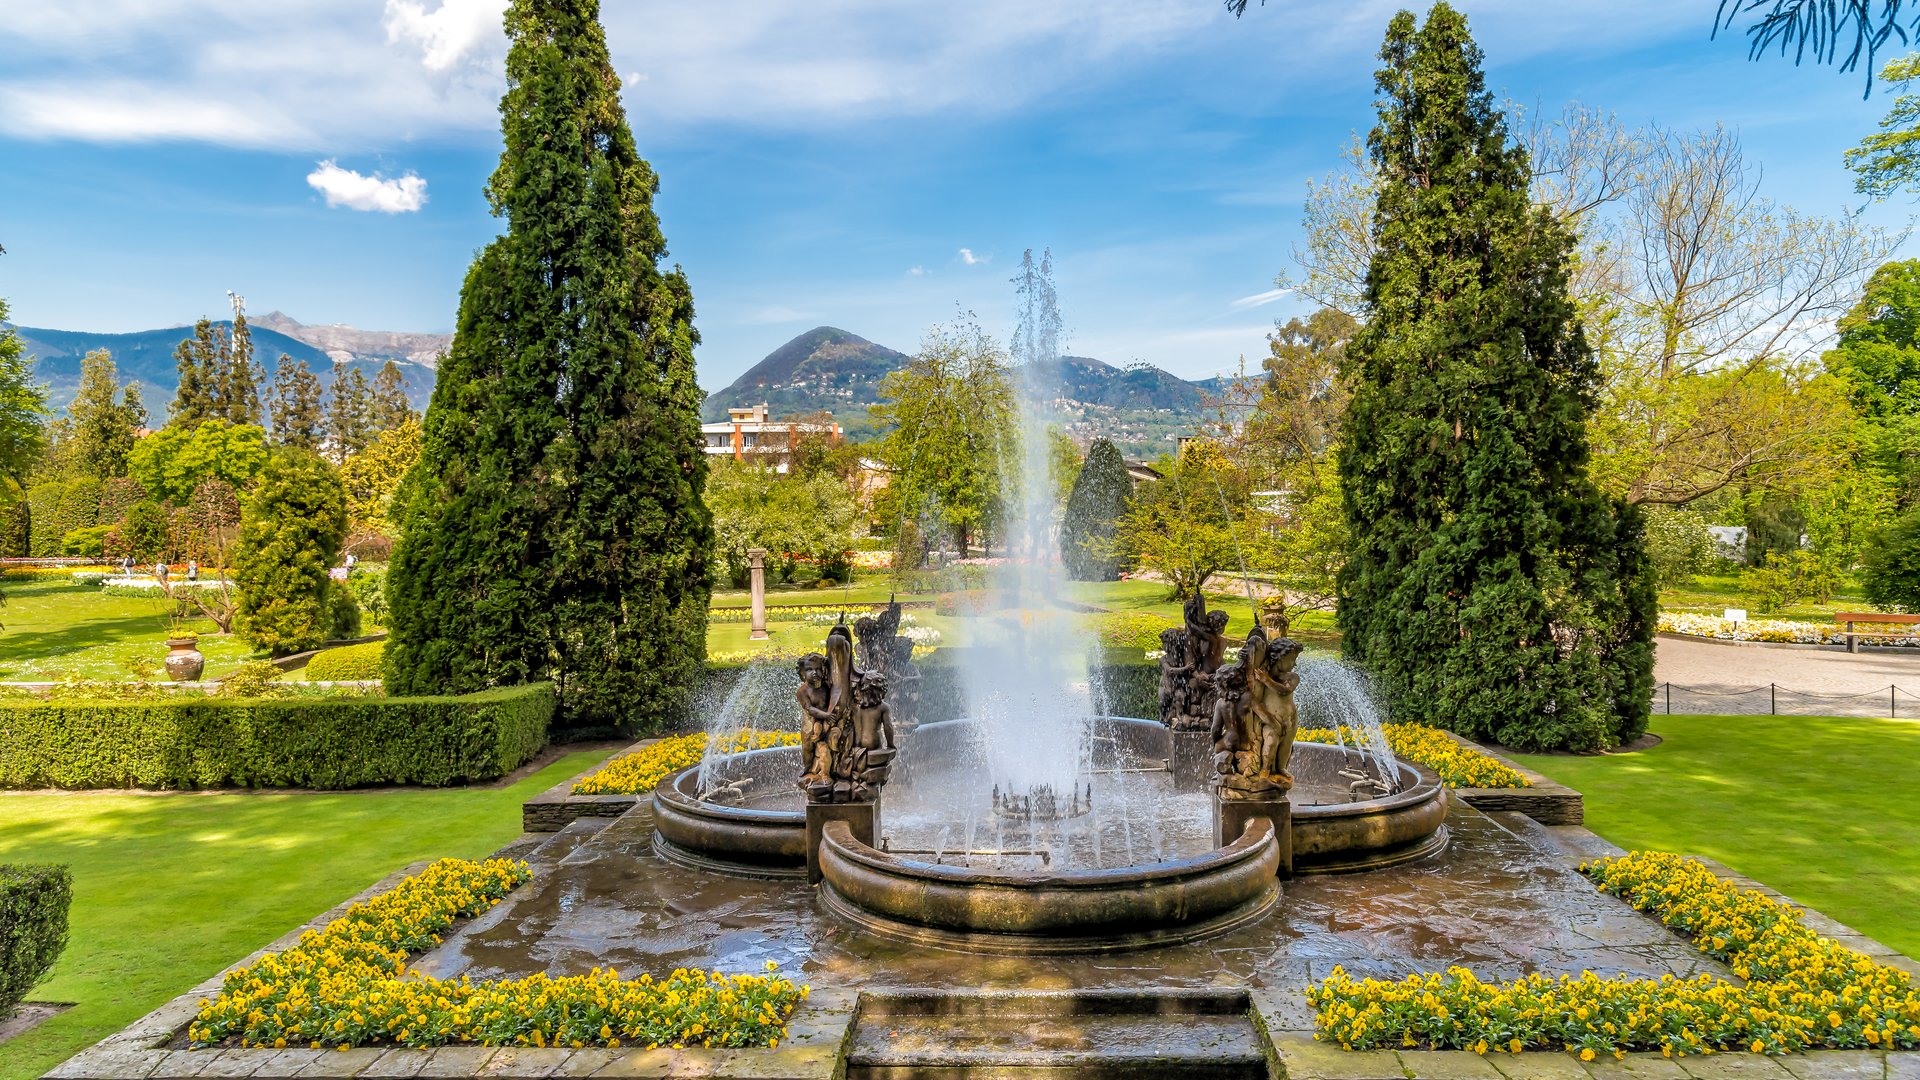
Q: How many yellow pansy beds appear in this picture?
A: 4